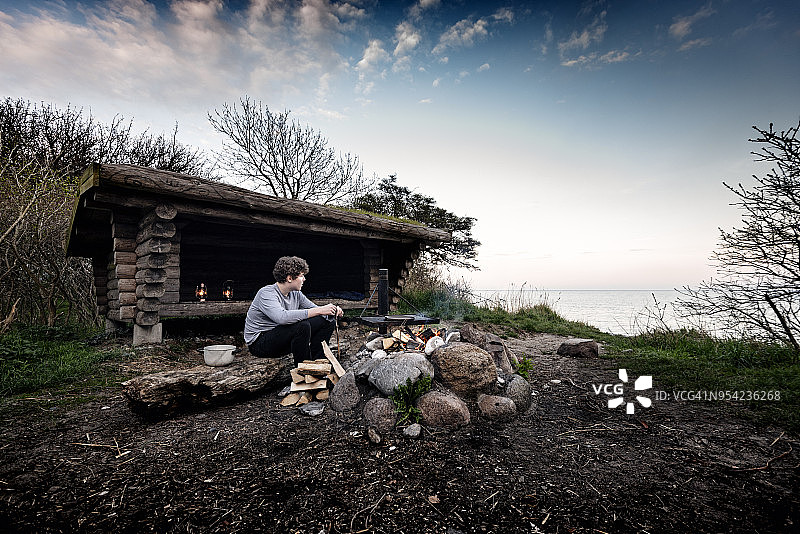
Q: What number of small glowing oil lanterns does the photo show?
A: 2